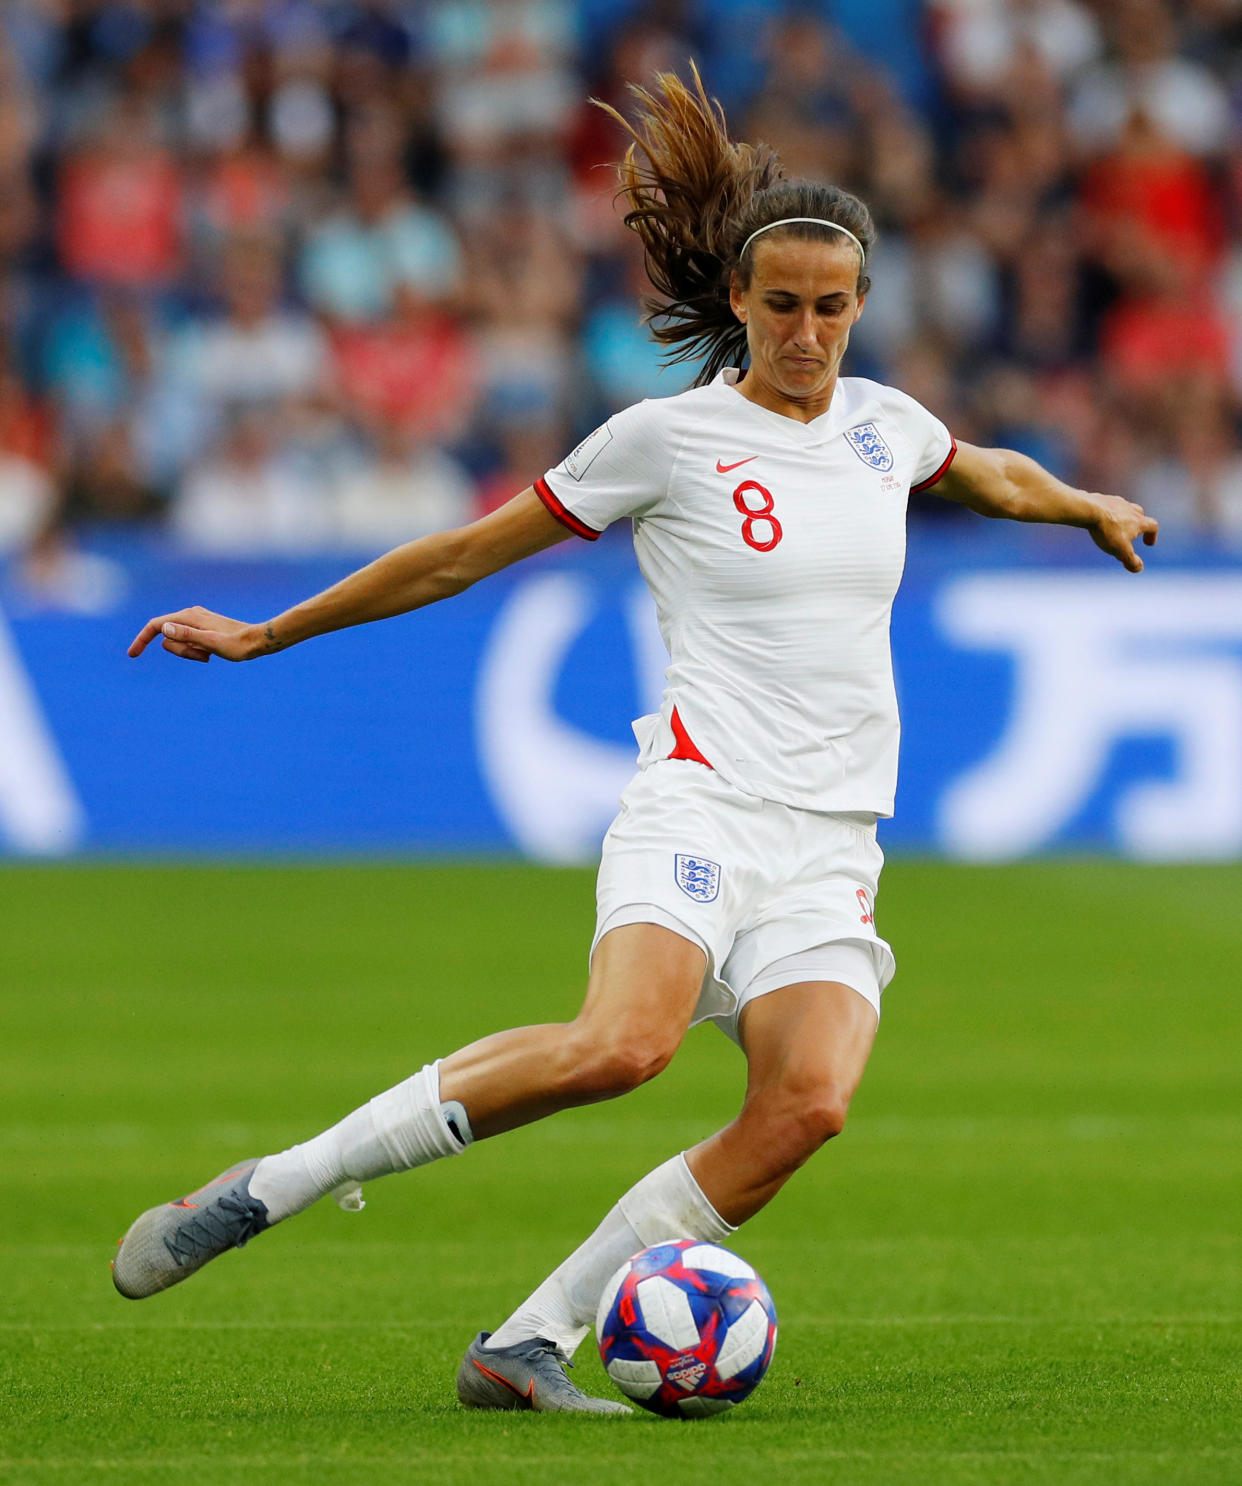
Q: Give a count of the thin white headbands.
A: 1